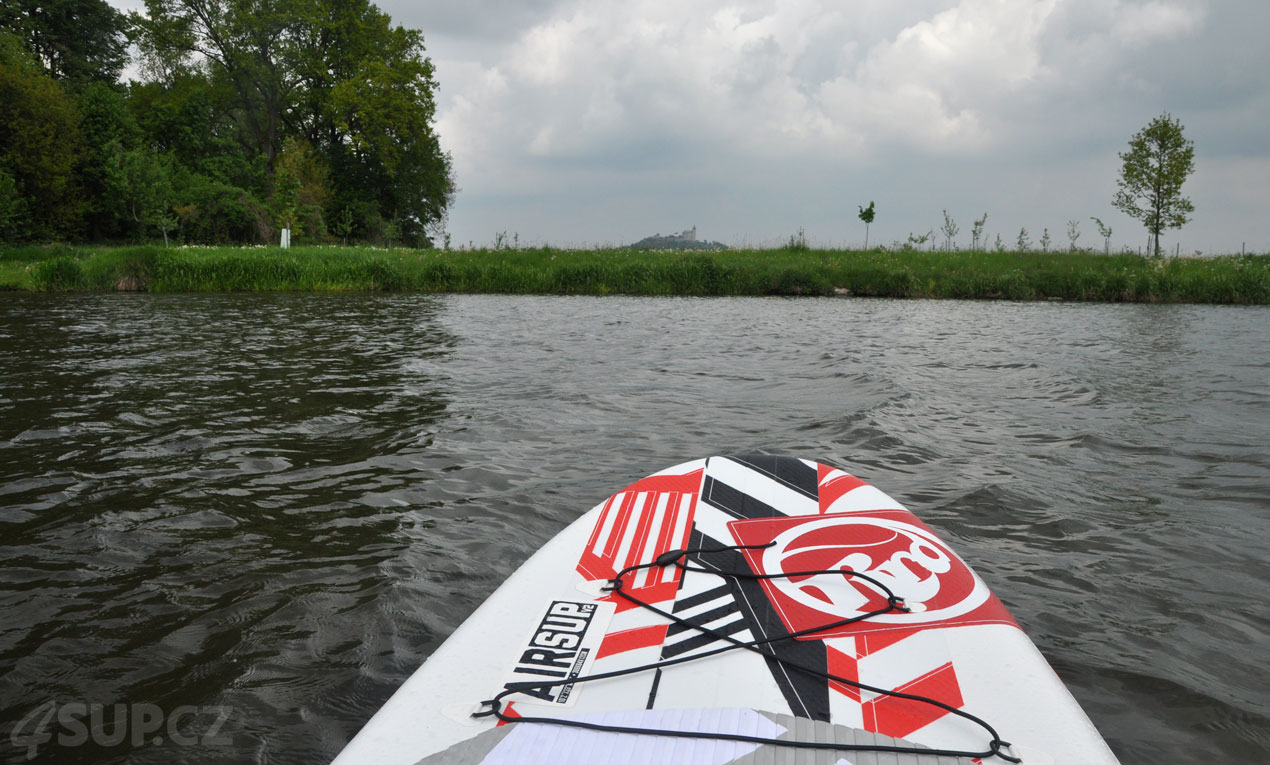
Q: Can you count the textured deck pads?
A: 1